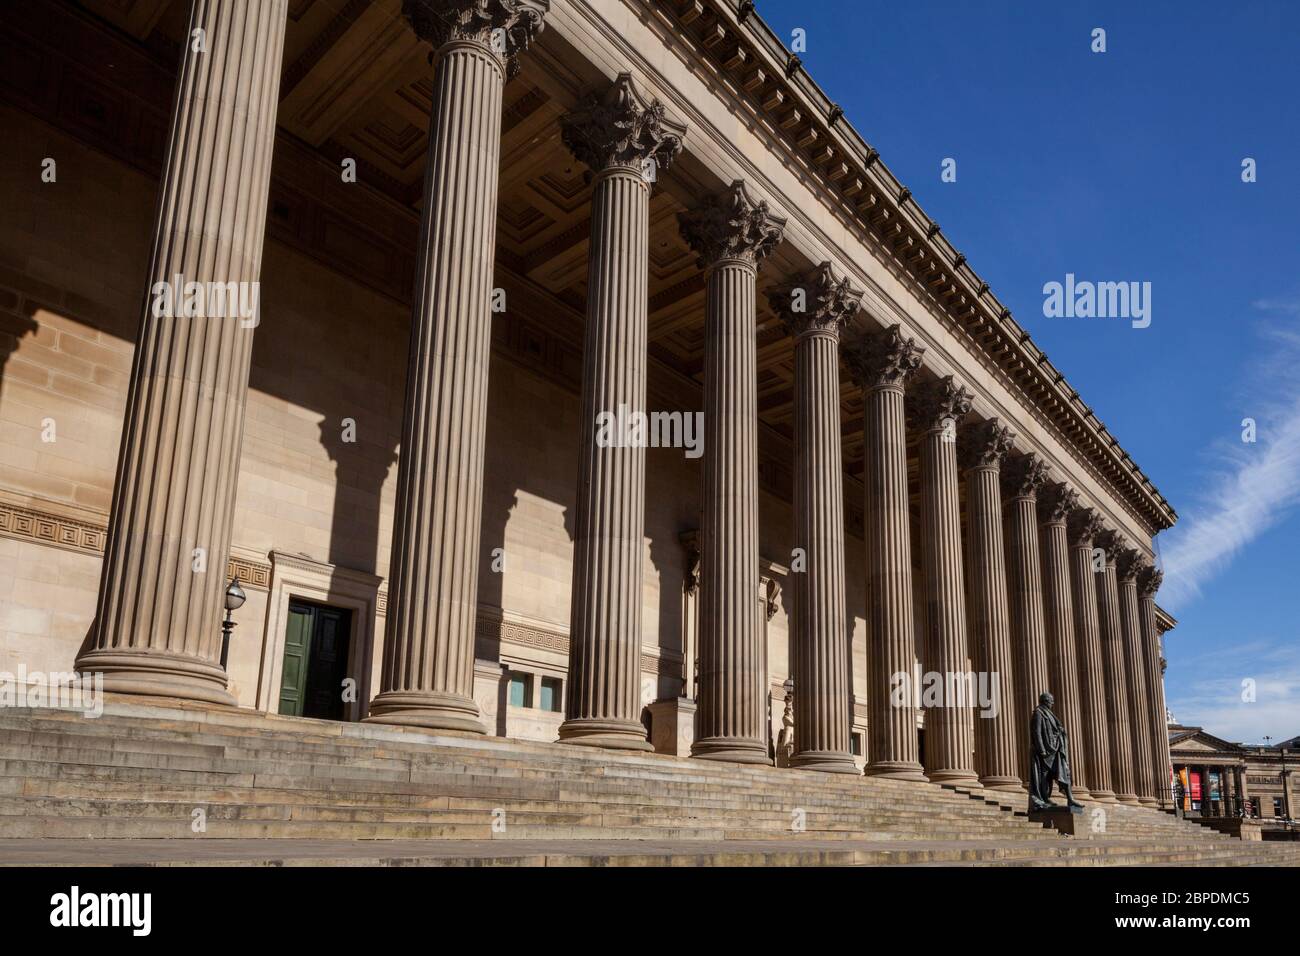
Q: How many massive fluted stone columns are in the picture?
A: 14